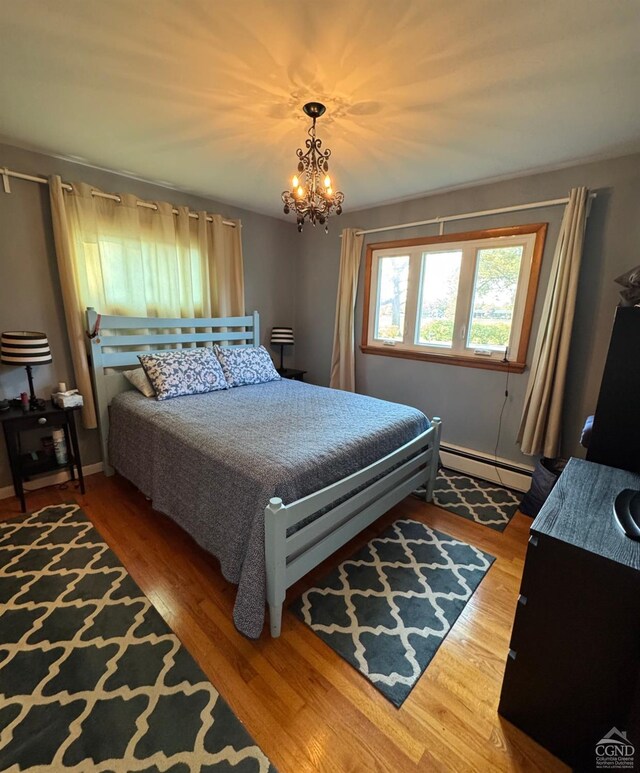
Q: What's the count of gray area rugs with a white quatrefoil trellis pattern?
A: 3